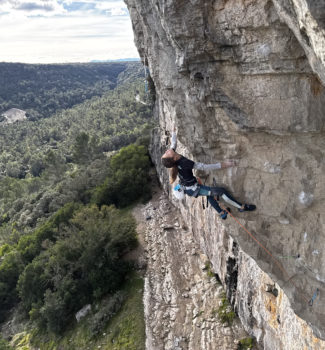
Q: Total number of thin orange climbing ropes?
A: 1